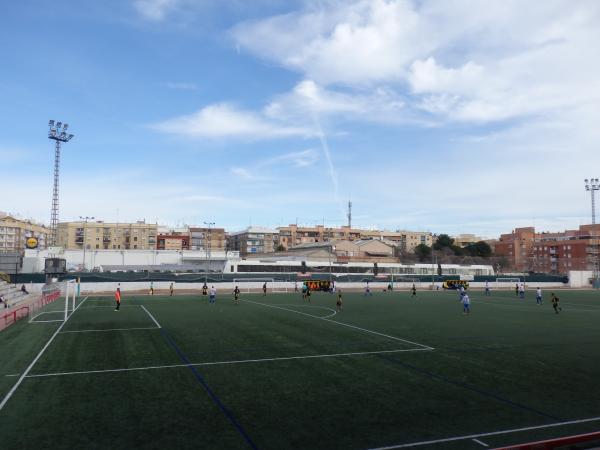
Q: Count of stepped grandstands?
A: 1